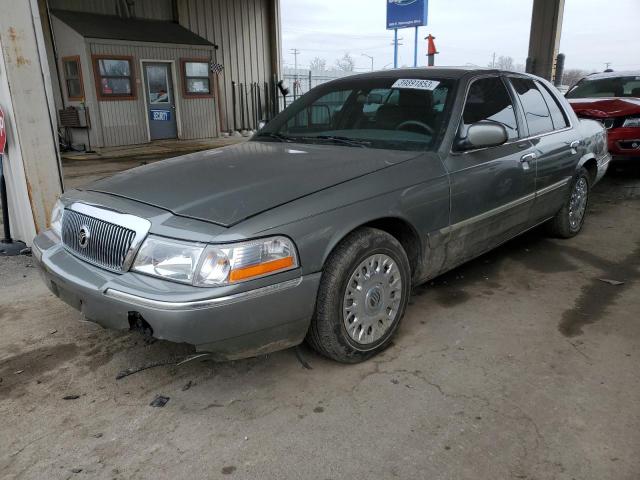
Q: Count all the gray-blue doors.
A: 1